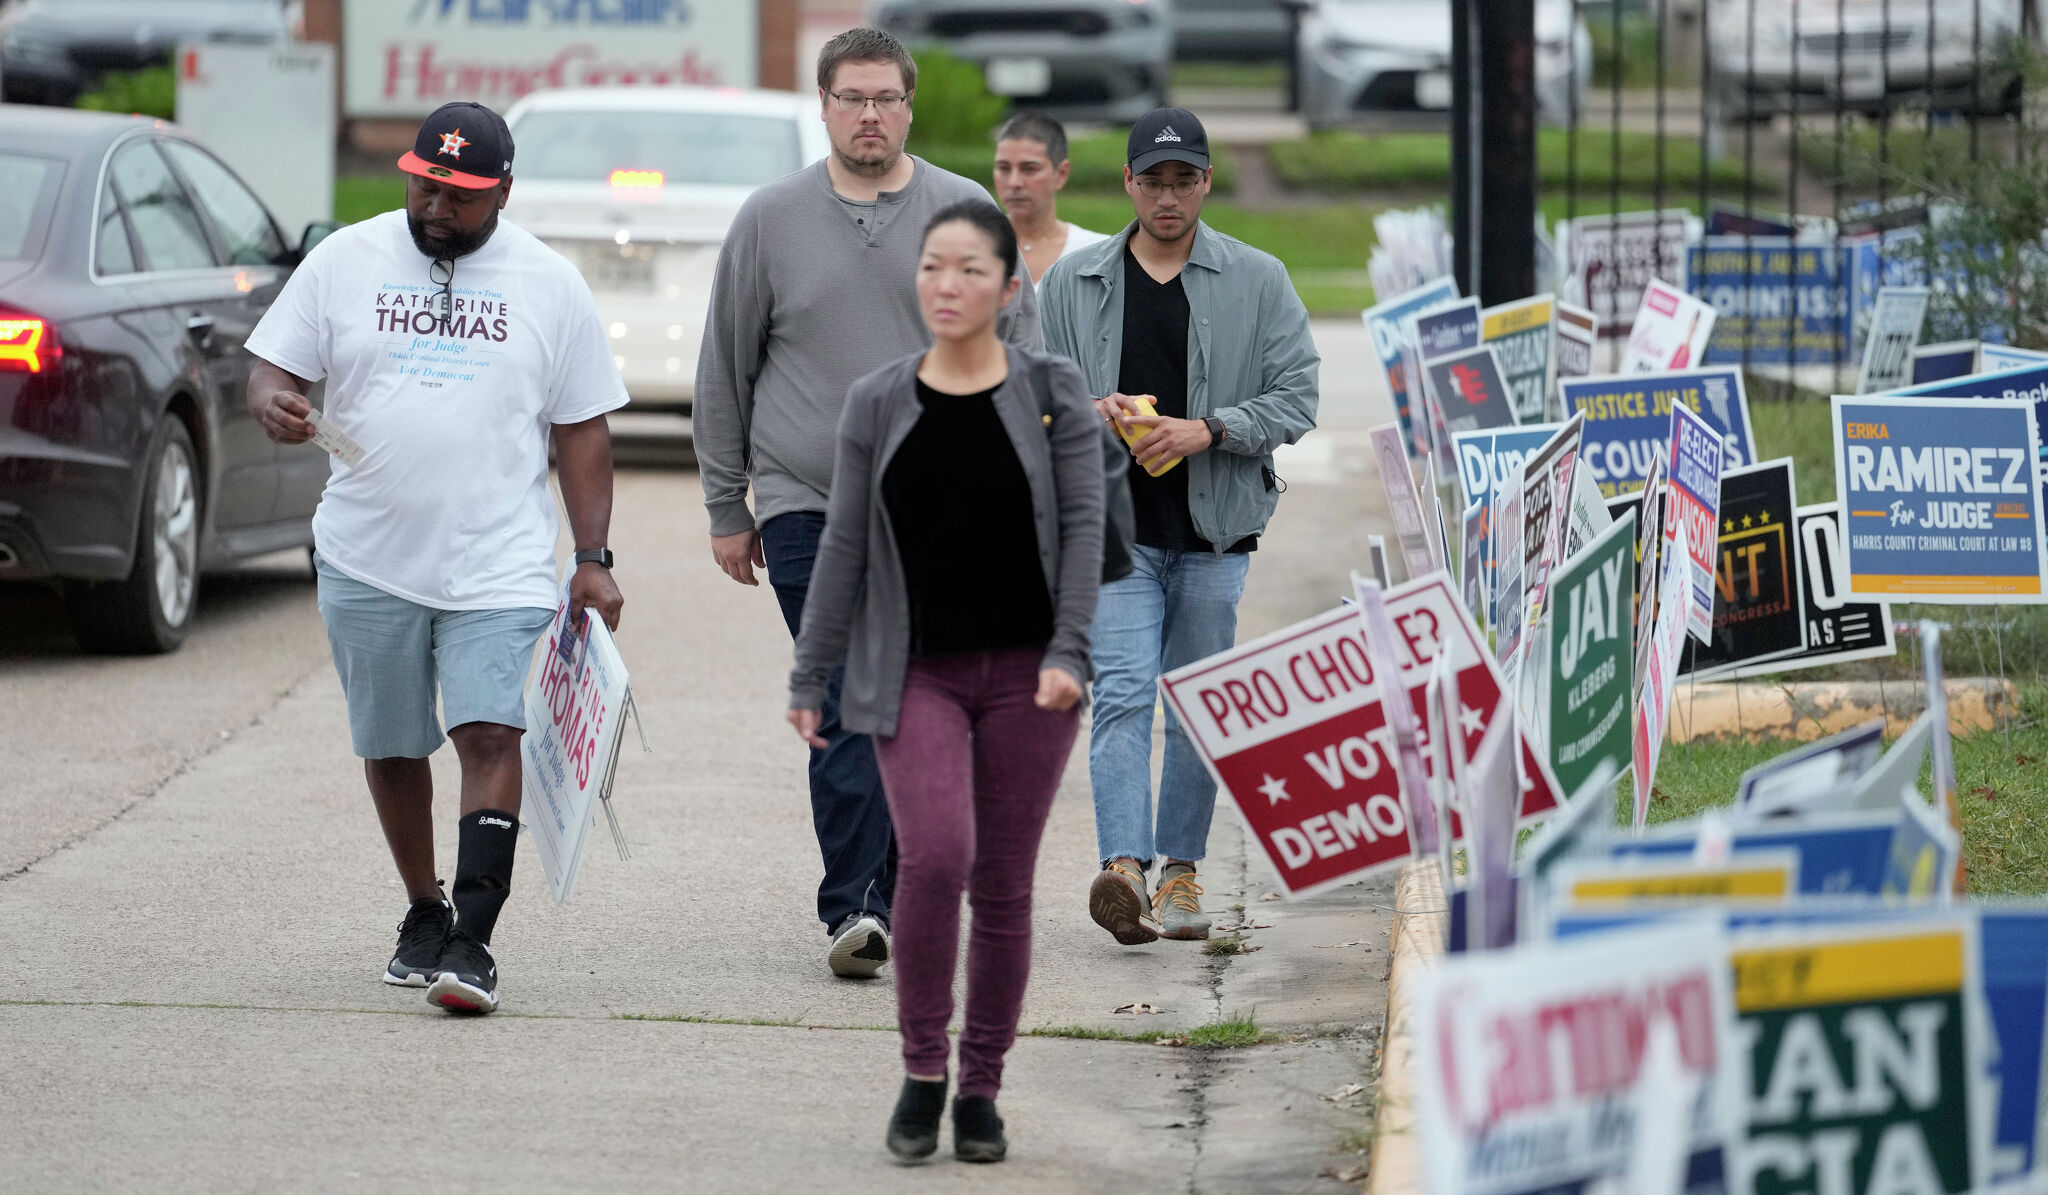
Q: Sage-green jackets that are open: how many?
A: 1